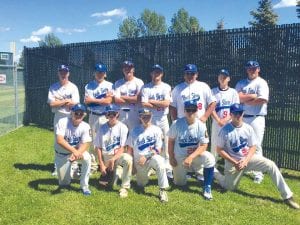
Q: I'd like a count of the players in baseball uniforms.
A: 12